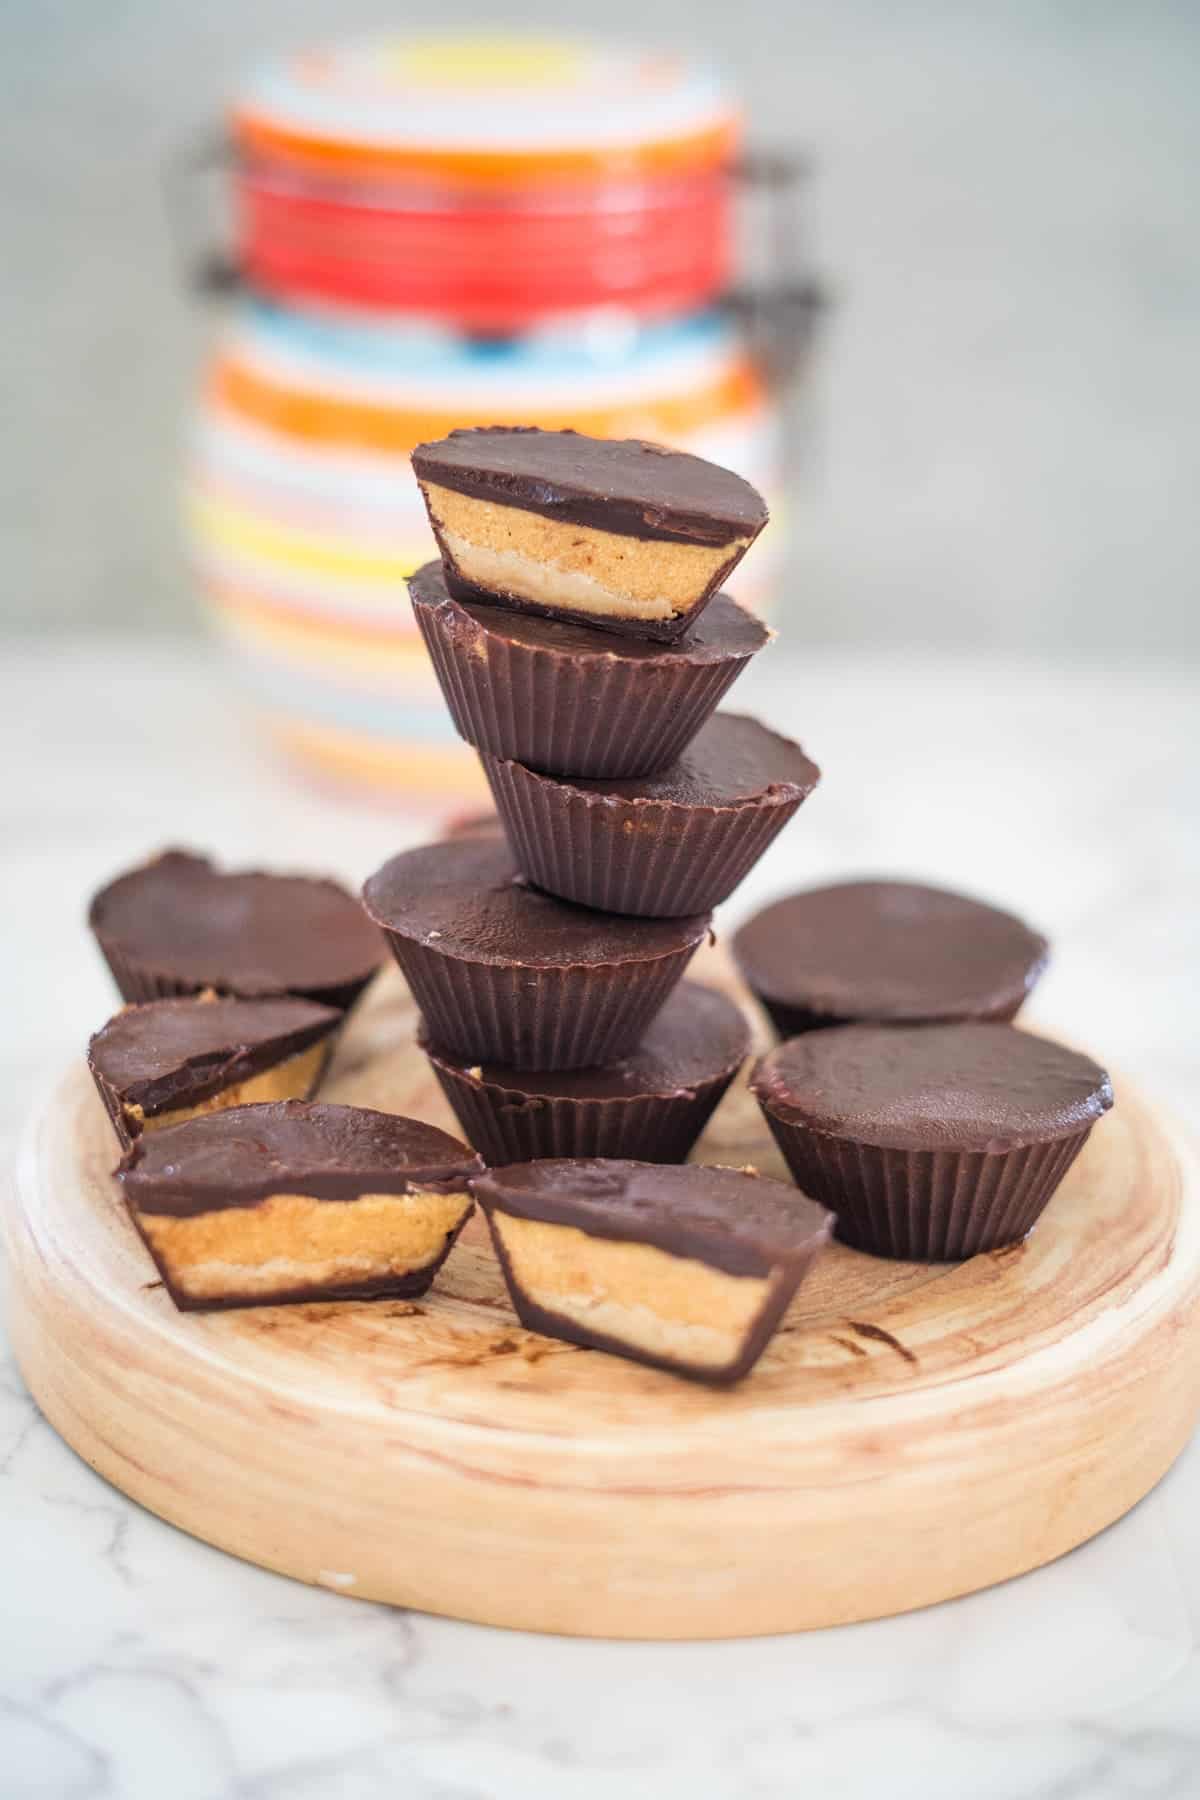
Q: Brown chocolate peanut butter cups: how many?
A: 11